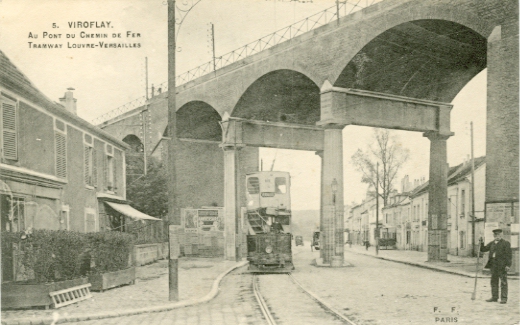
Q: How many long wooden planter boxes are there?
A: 2